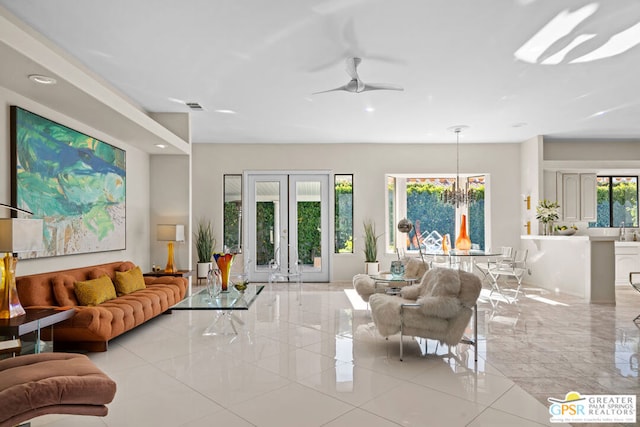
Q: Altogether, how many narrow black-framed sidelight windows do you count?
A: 2